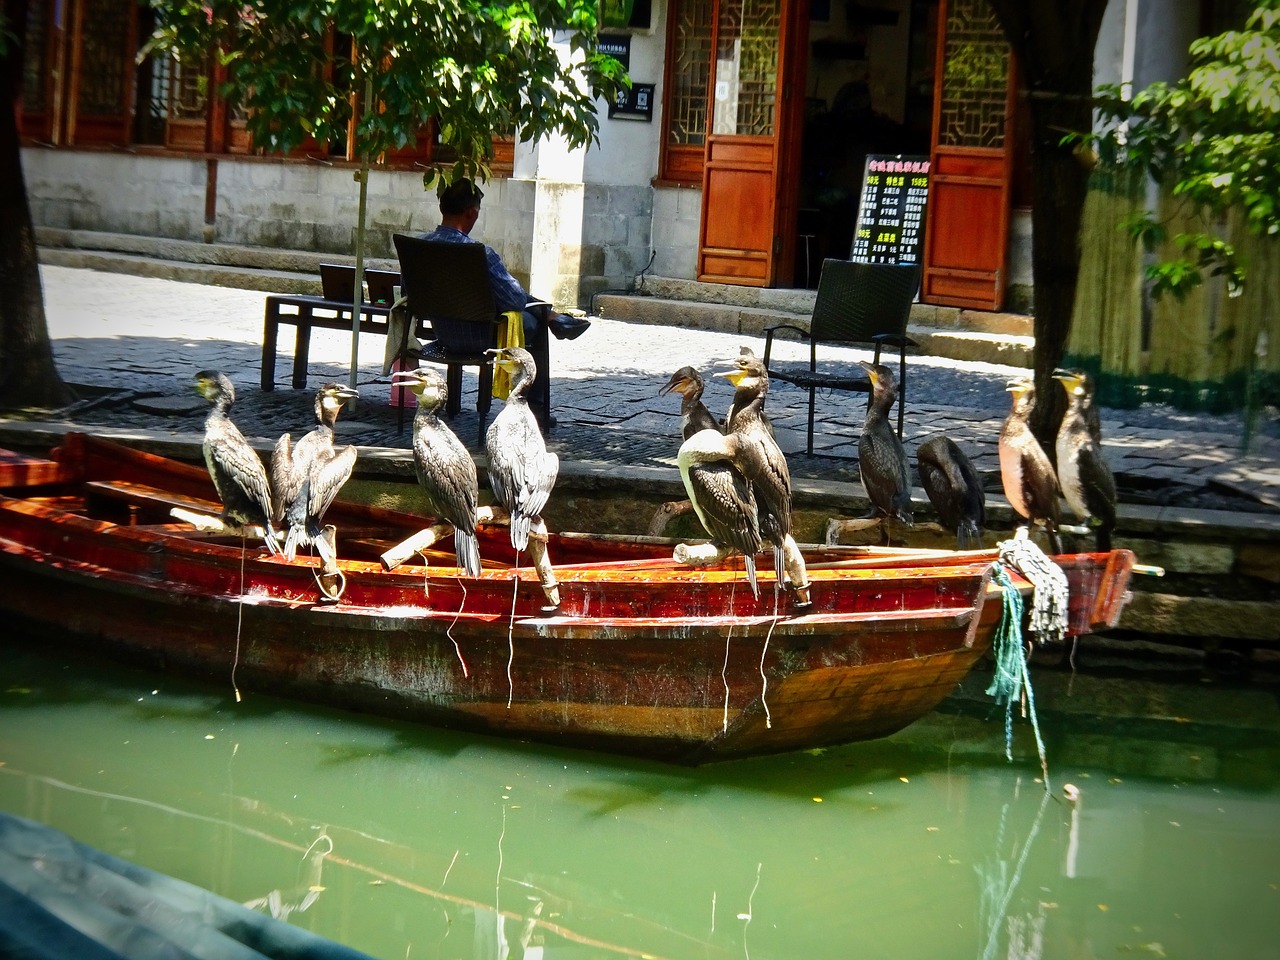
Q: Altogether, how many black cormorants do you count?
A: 11